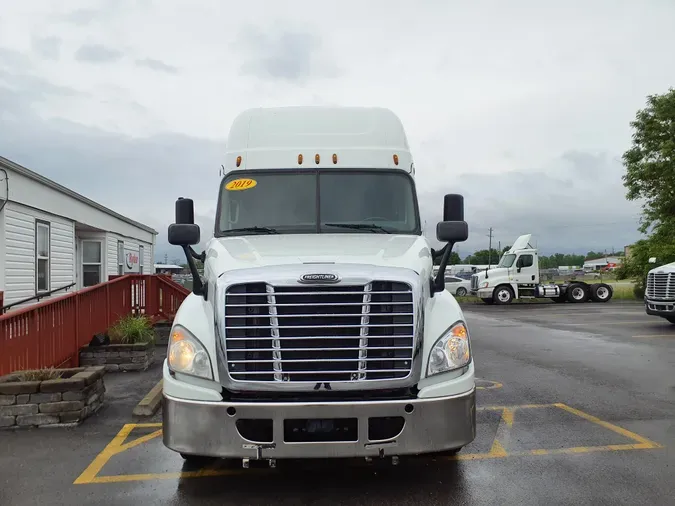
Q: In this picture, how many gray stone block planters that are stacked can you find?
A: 2